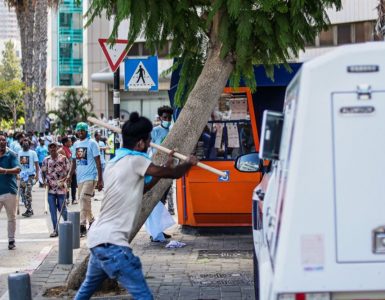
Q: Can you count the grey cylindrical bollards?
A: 3